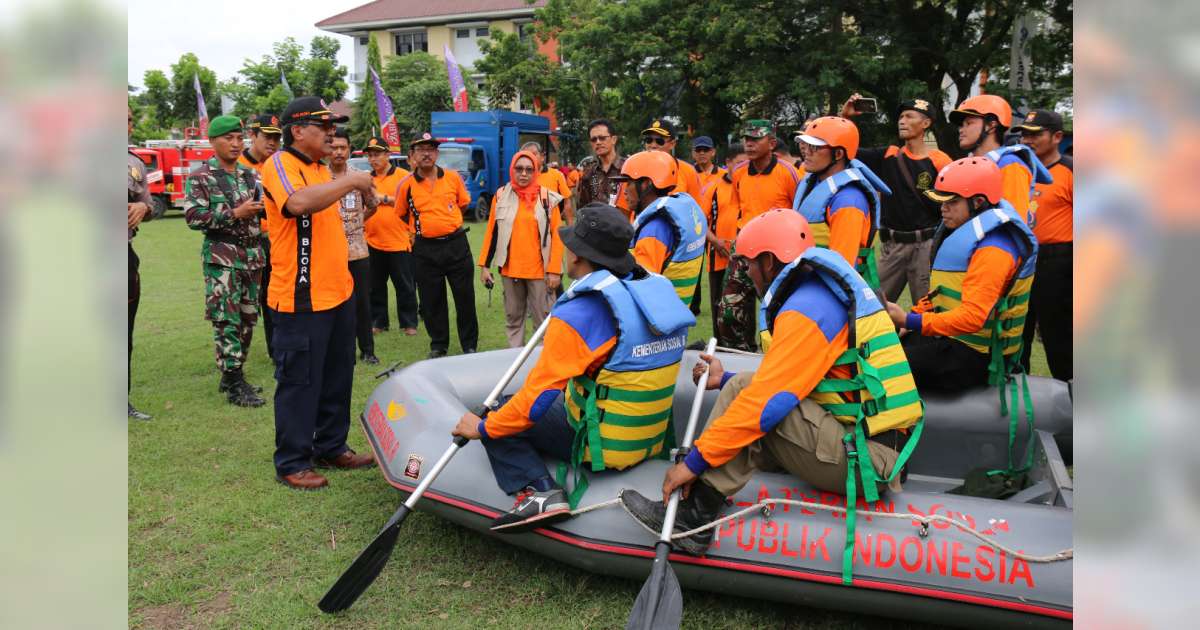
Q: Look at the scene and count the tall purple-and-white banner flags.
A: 3